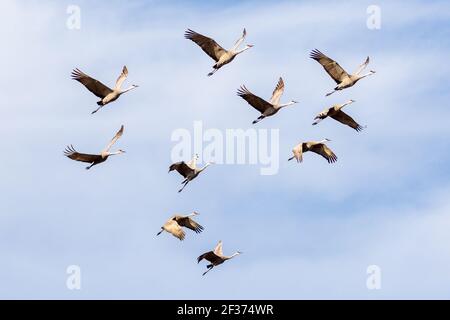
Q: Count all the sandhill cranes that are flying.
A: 10